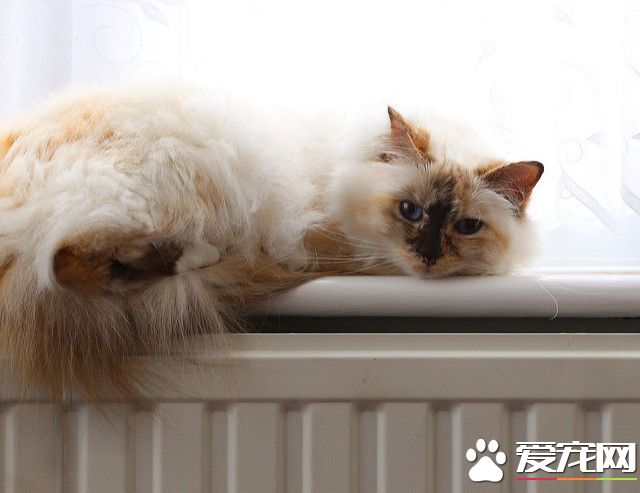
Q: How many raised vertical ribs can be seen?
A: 9